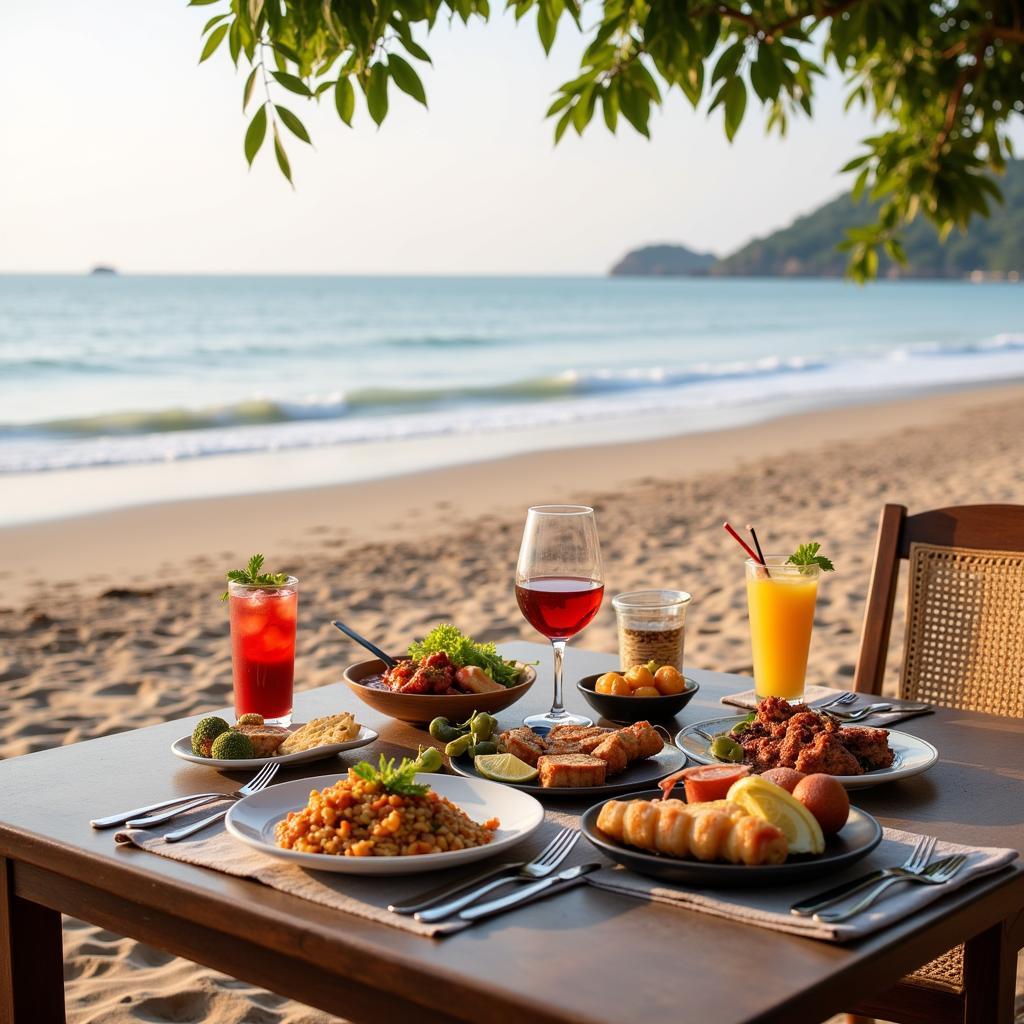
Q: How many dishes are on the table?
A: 7